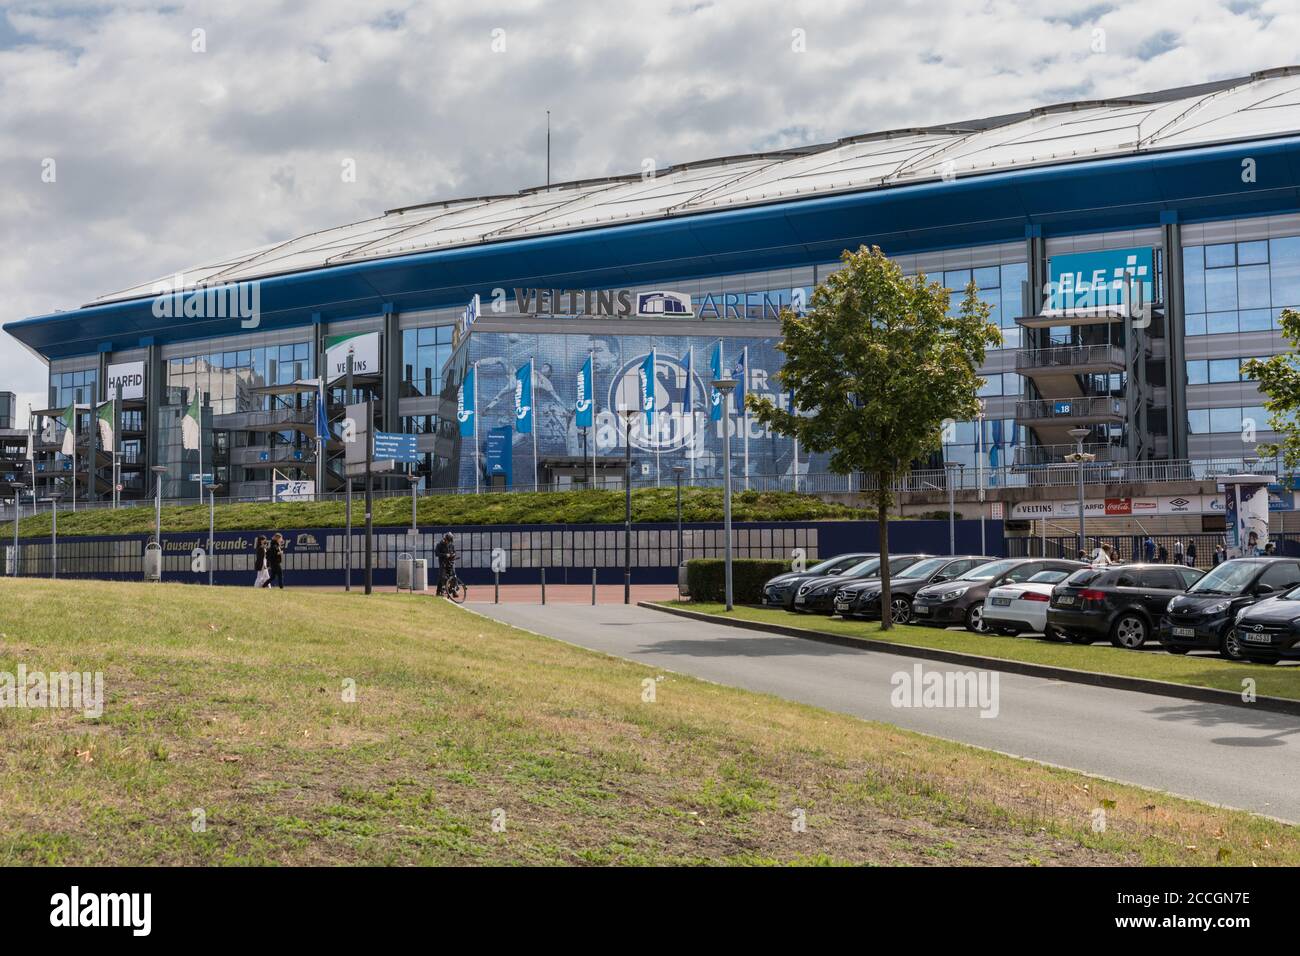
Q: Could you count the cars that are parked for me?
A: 8